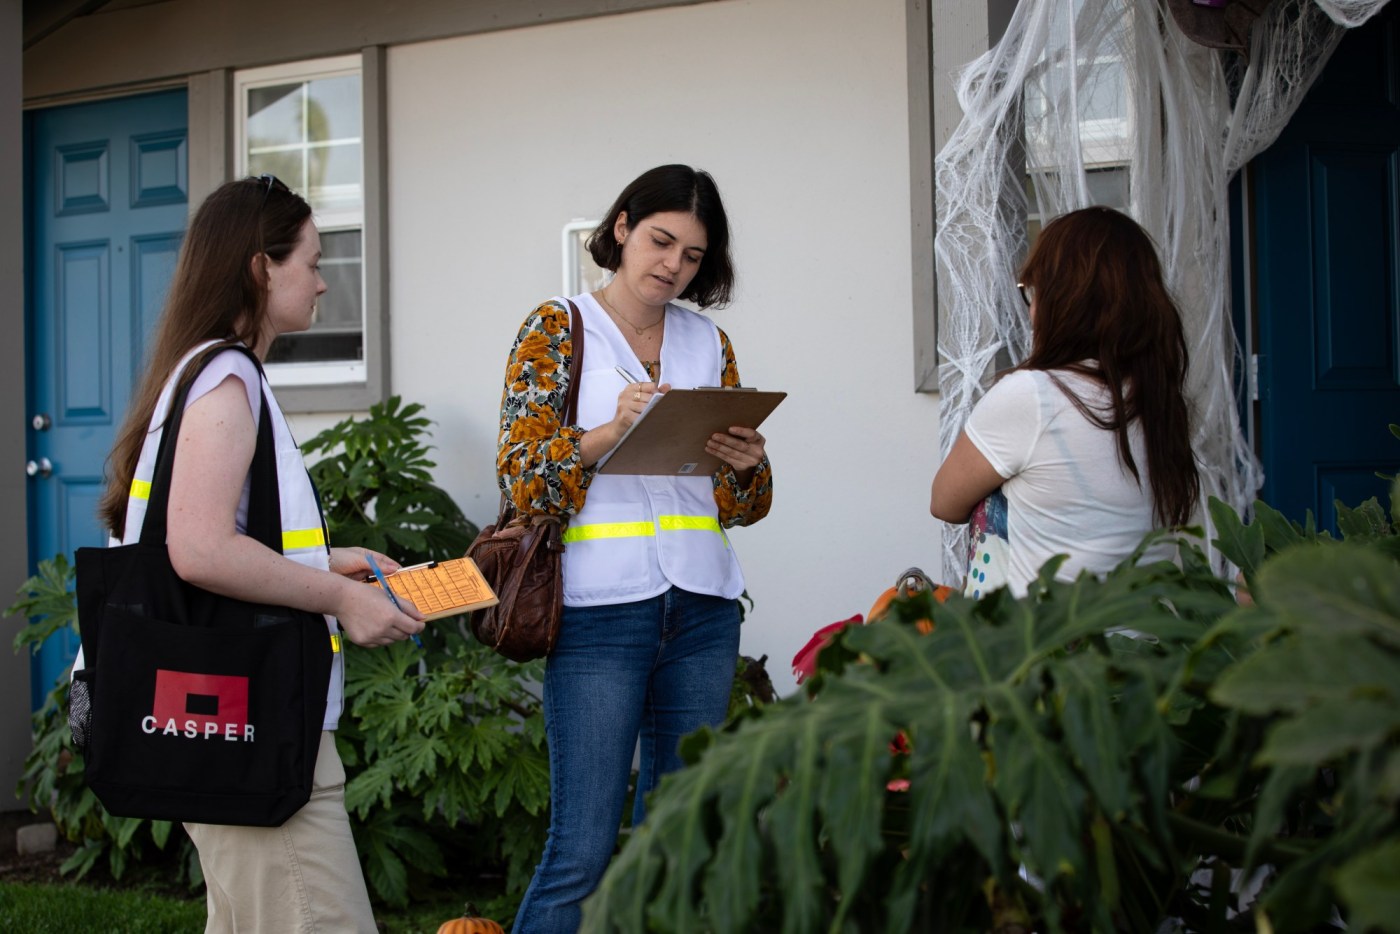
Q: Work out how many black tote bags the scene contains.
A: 1